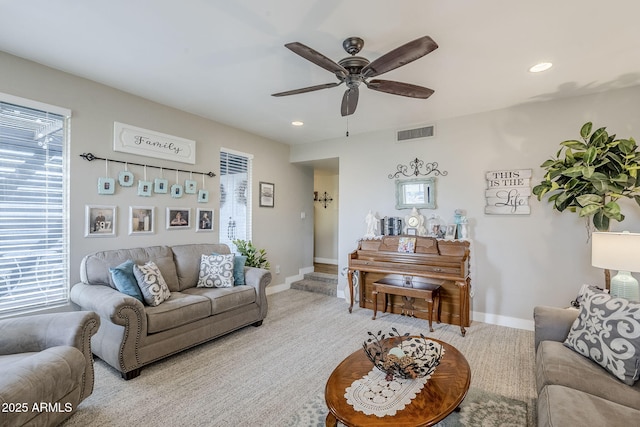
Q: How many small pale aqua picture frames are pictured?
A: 7